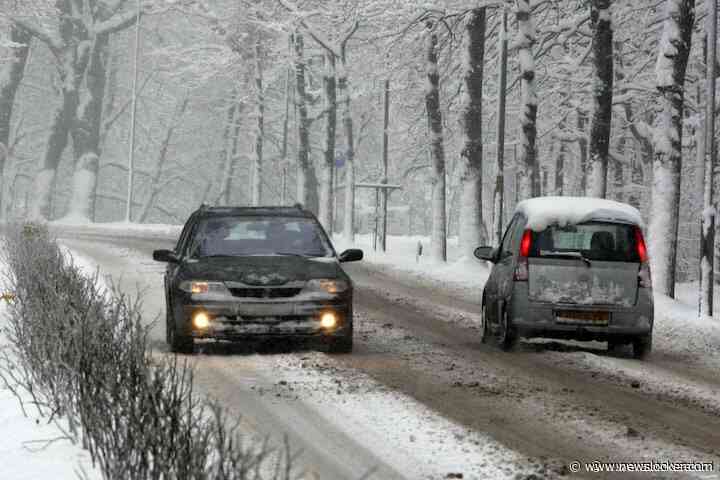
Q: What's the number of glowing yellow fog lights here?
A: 2